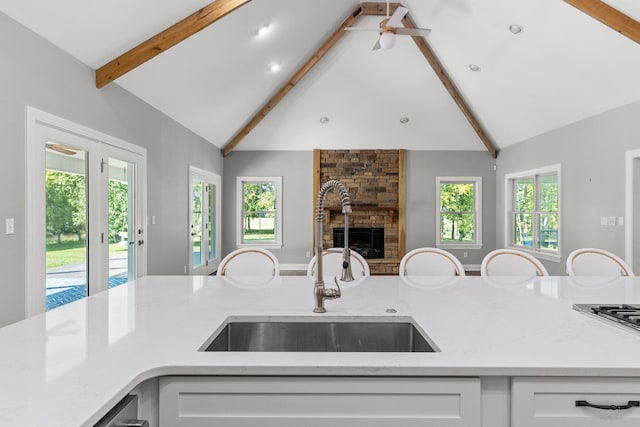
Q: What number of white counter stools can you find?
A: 5